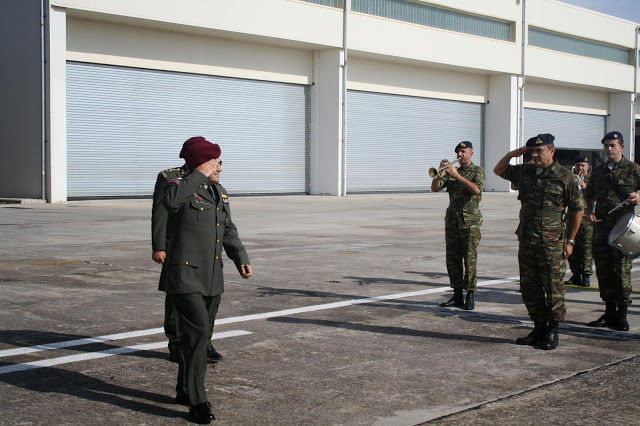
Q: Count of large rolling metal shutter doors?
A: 3